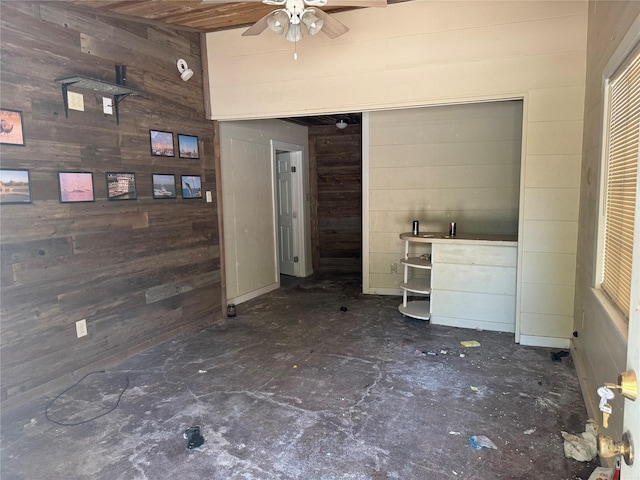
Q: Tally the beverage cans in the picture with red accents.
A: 1